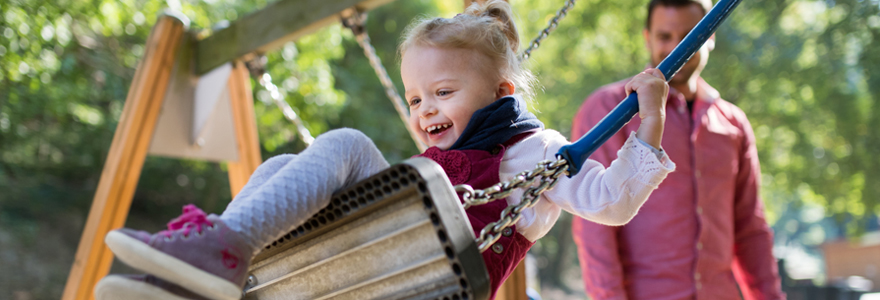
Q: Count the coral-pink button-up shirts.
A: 1